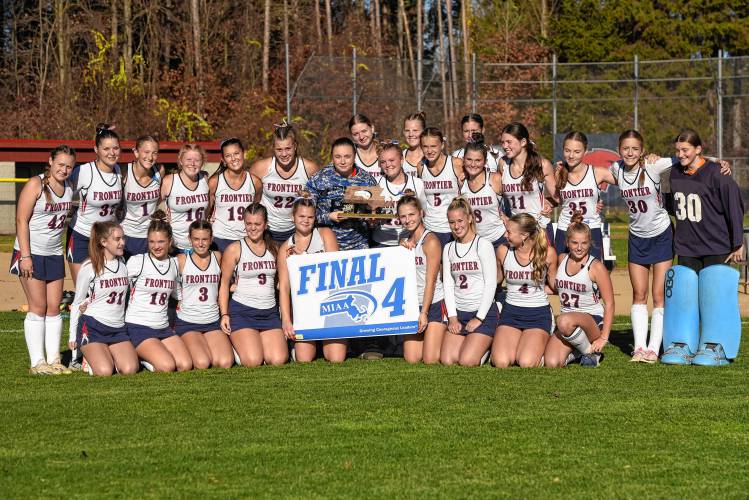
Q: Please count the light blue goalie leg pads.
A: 2